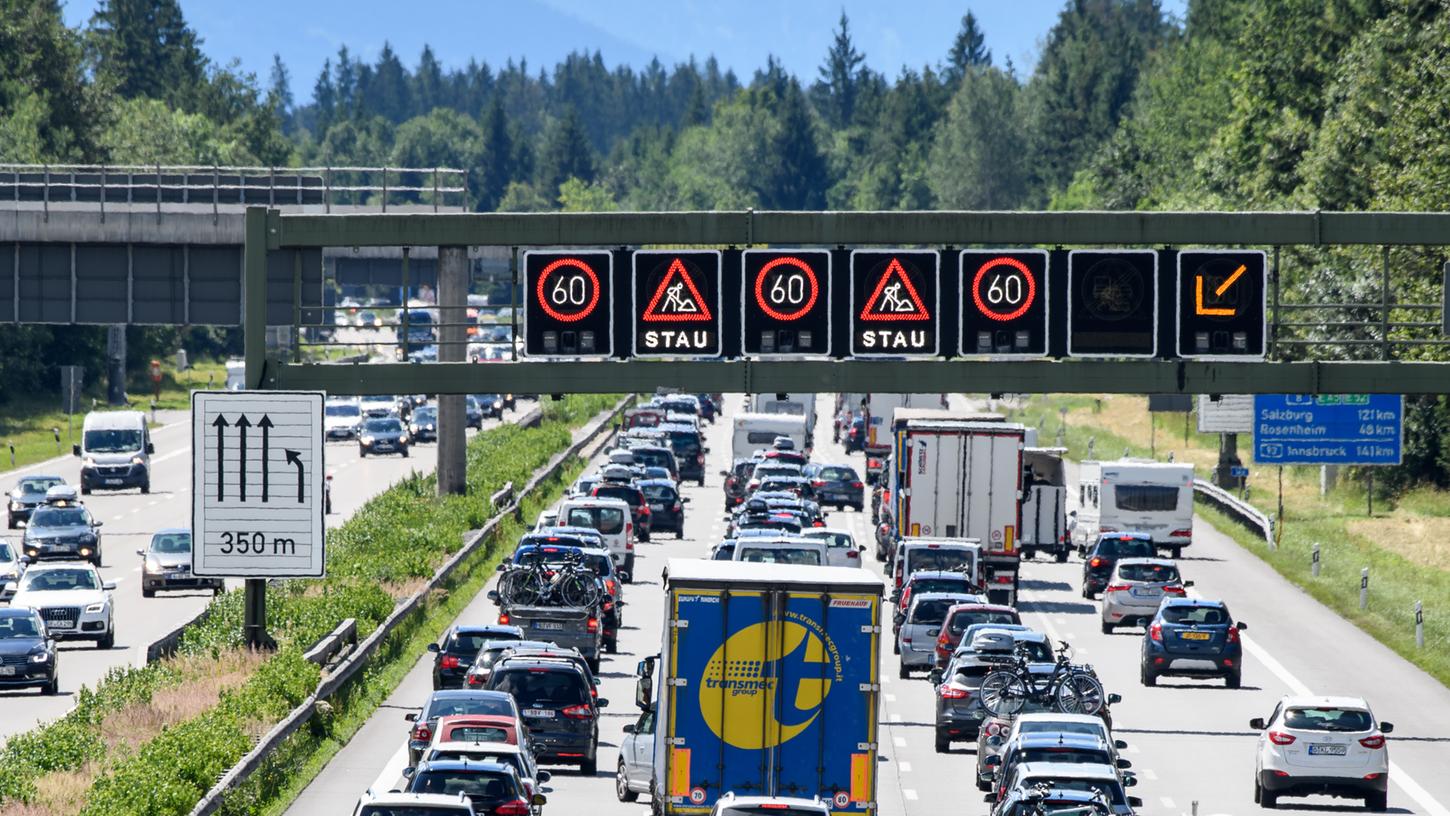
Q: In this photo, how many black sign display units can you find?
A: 7